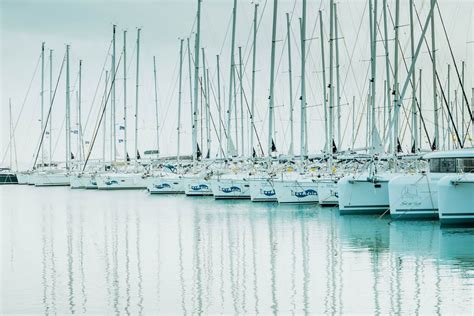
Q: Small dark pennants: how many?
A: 11